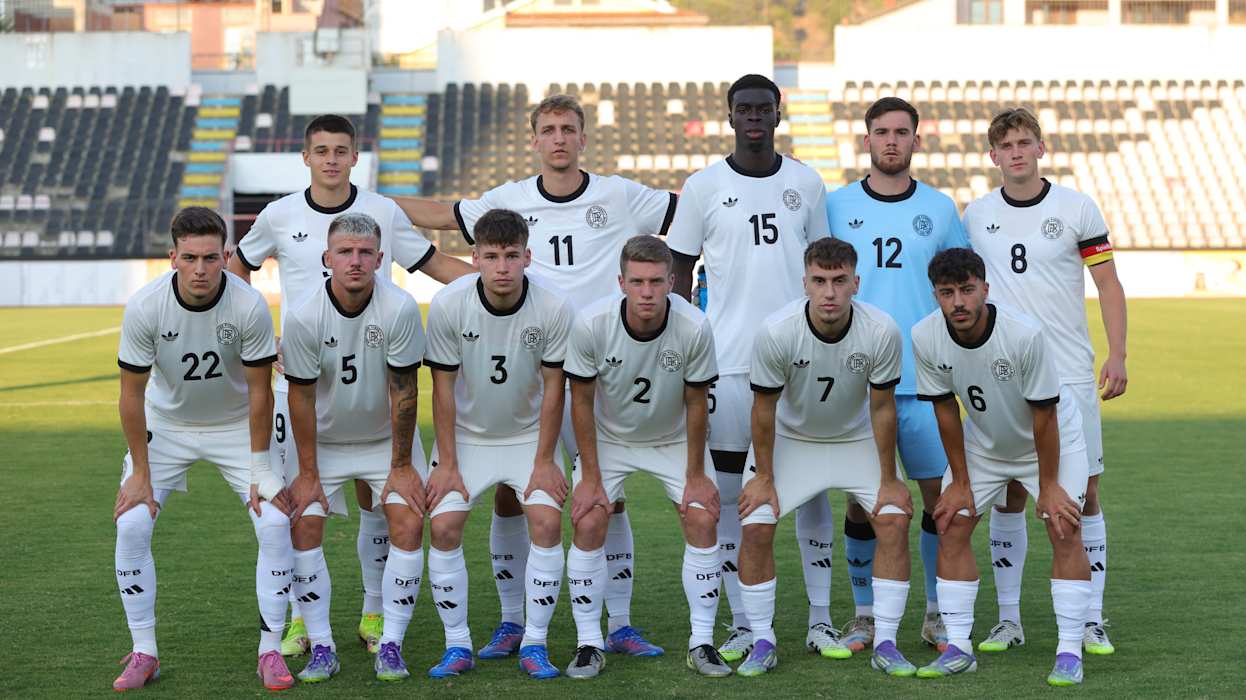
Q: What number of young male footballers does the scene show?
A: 11